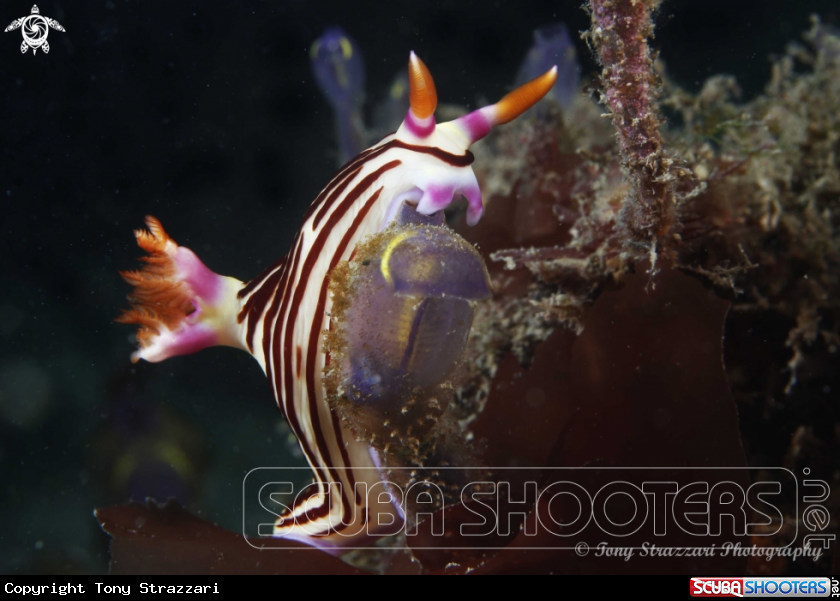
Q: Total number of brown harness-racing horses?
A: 0